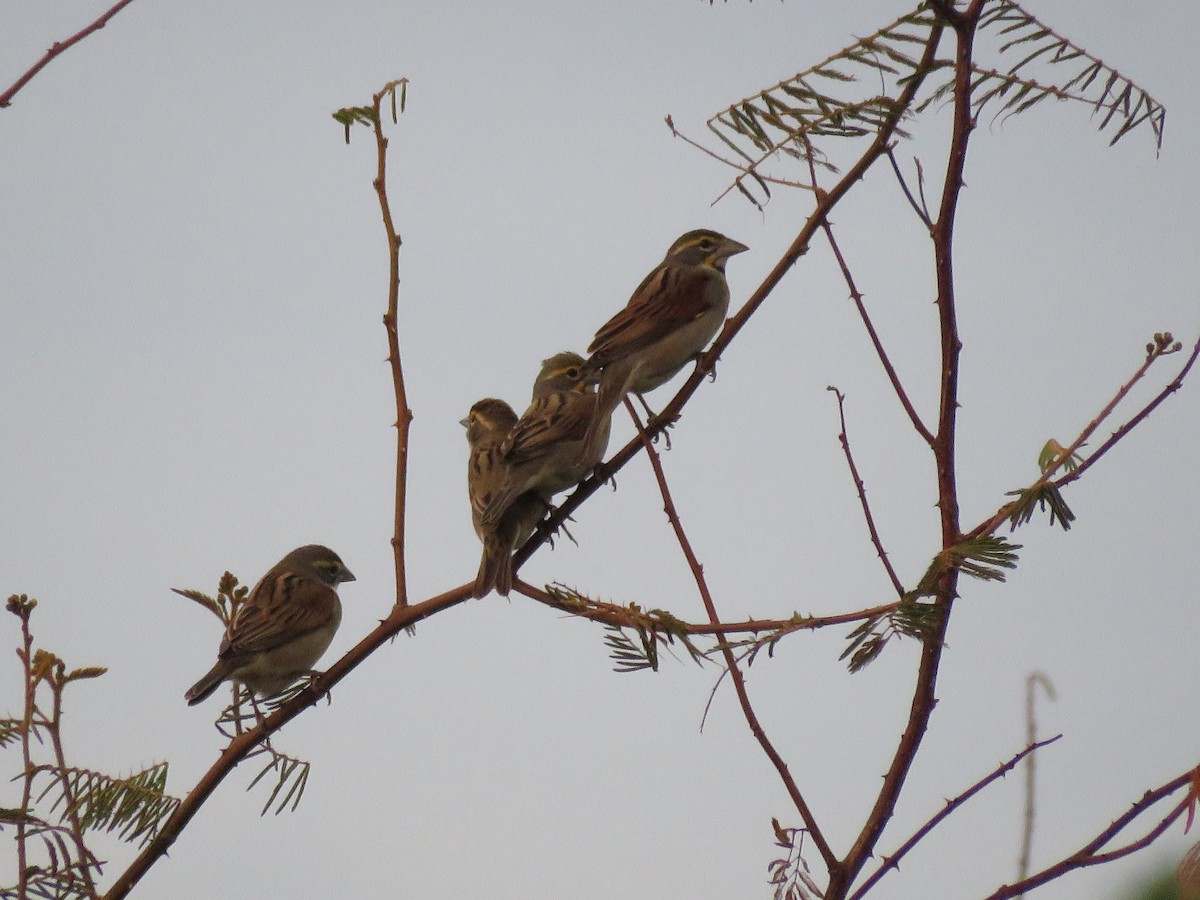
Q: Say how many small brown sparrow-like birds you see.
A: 4